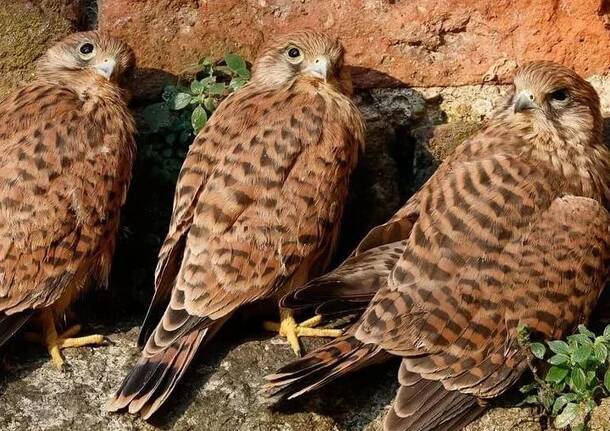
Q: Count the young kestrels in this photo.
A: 3